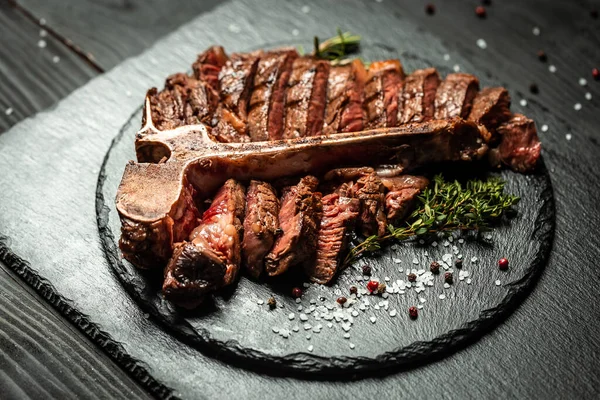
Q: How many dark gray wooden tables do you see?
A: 1